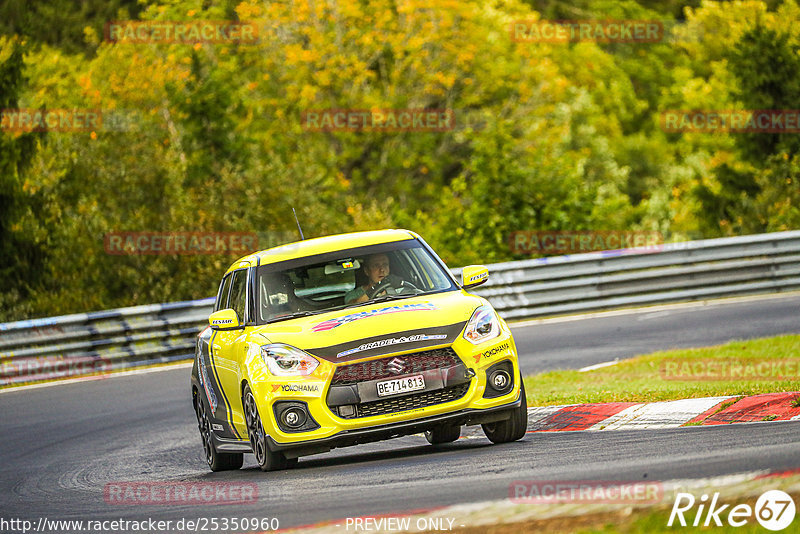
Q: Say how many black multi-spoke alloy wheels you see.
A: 2